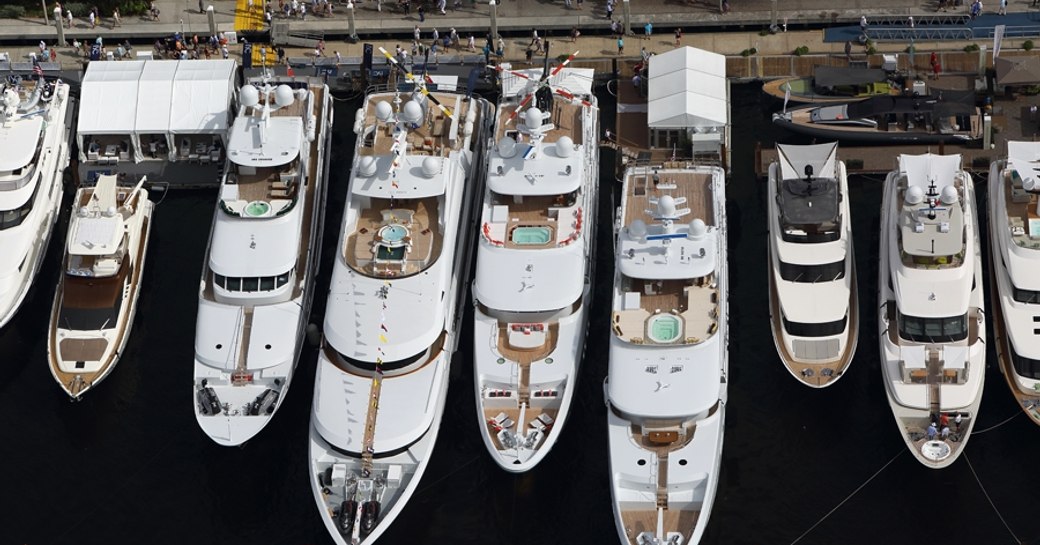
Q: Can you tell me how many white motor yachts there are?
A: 9